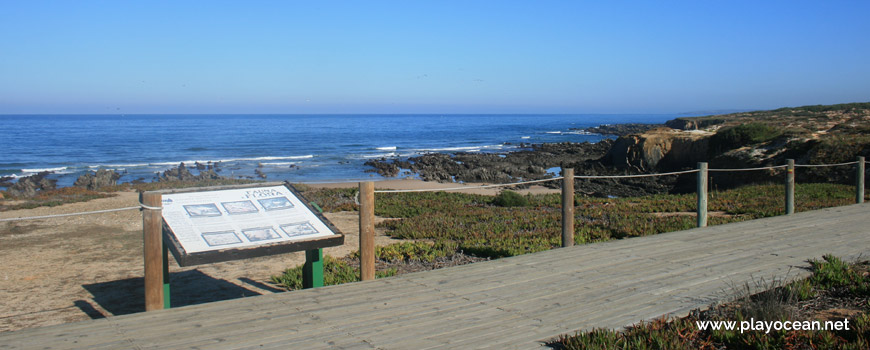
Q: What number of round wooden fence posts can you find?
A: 6